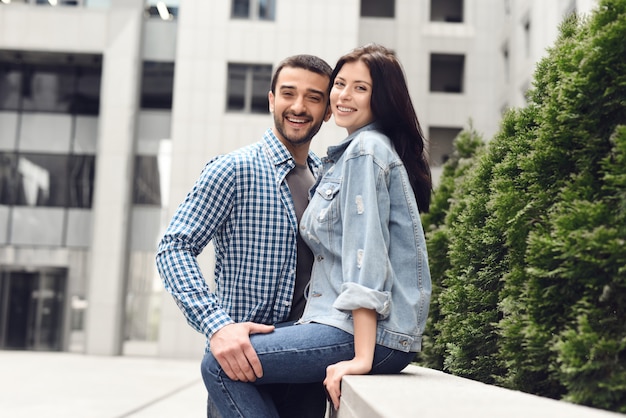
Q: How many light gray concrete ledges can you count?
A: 1